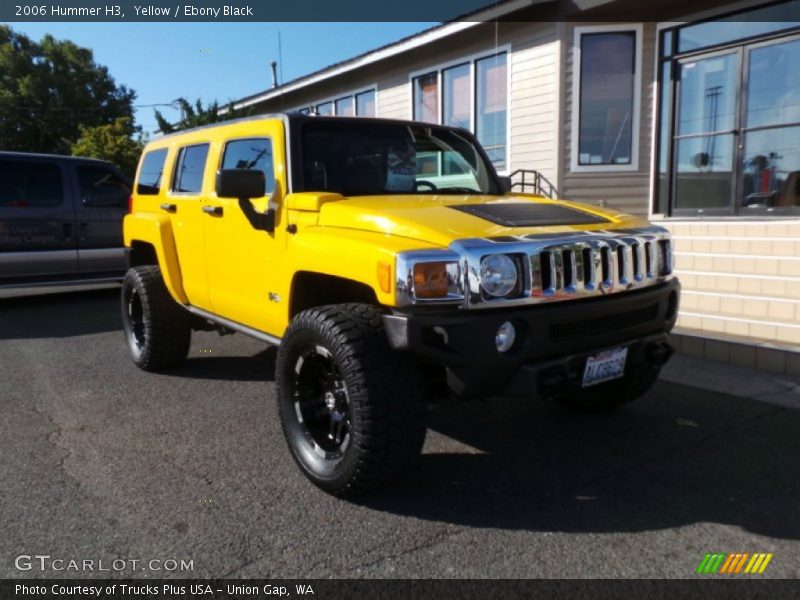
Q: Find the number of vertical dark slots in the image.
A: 7